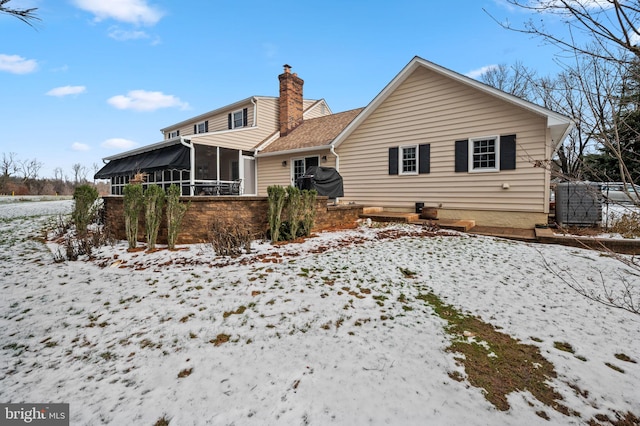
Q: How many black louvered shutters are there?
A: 10